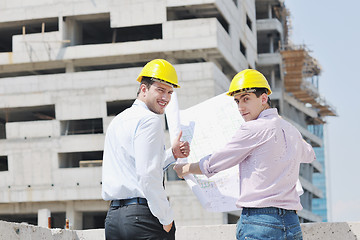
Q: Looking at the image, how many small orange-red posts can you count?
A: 2